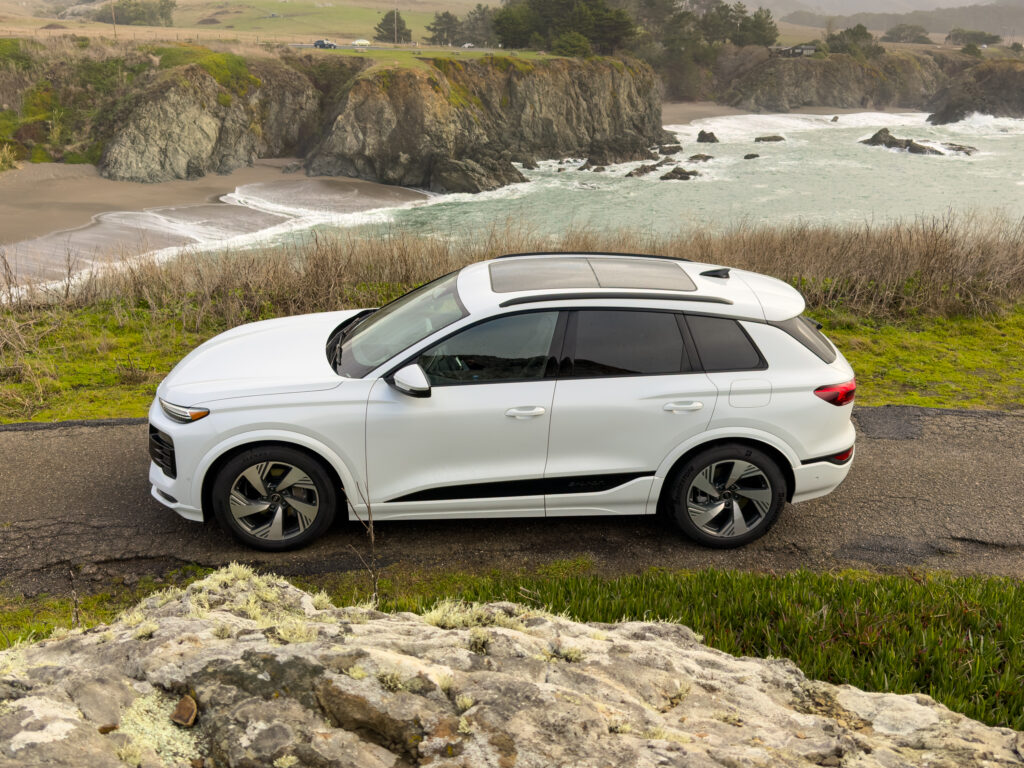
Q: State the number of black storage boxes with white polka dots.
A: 0